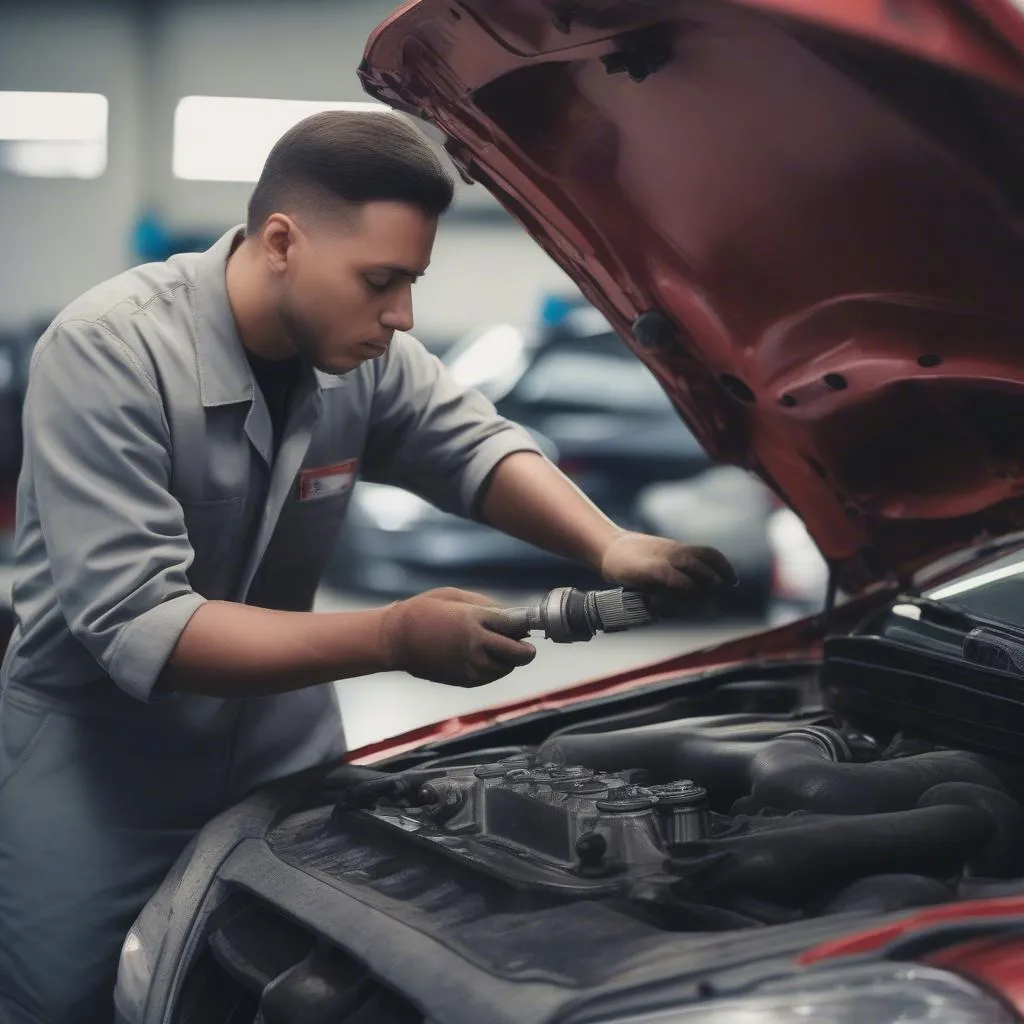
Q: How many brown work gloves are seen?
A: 2